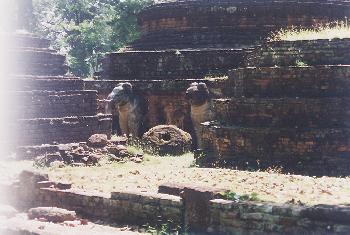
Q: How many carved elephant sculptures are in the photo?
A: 2